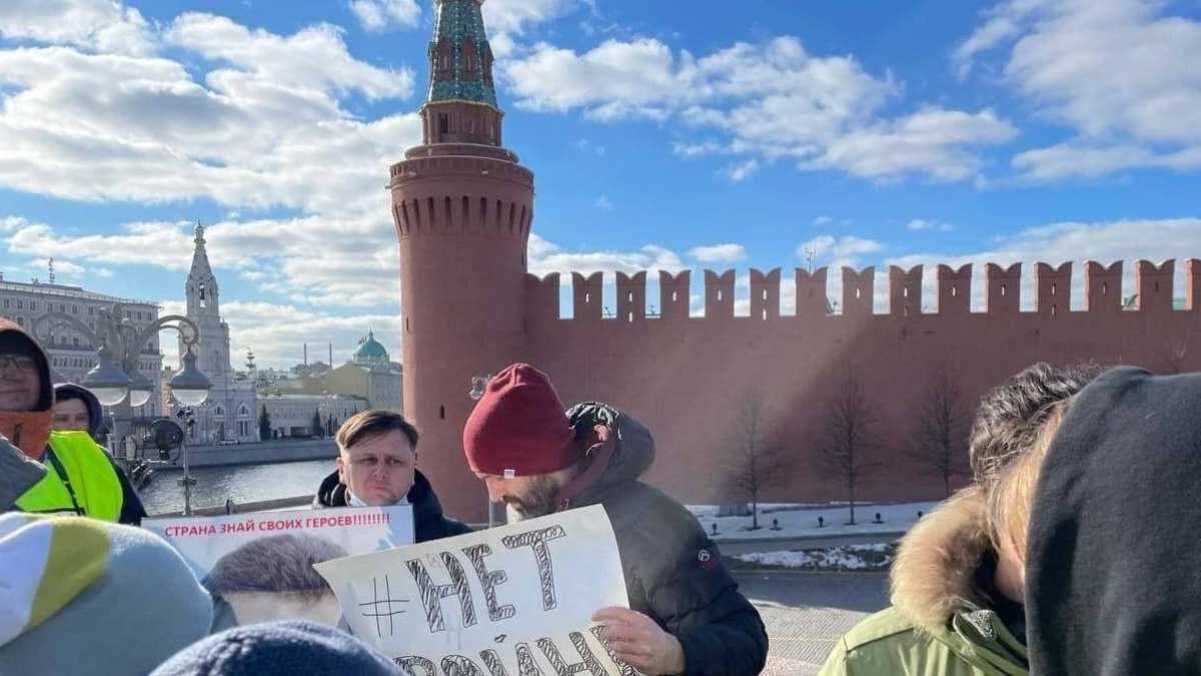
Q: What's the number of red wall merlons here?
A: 15